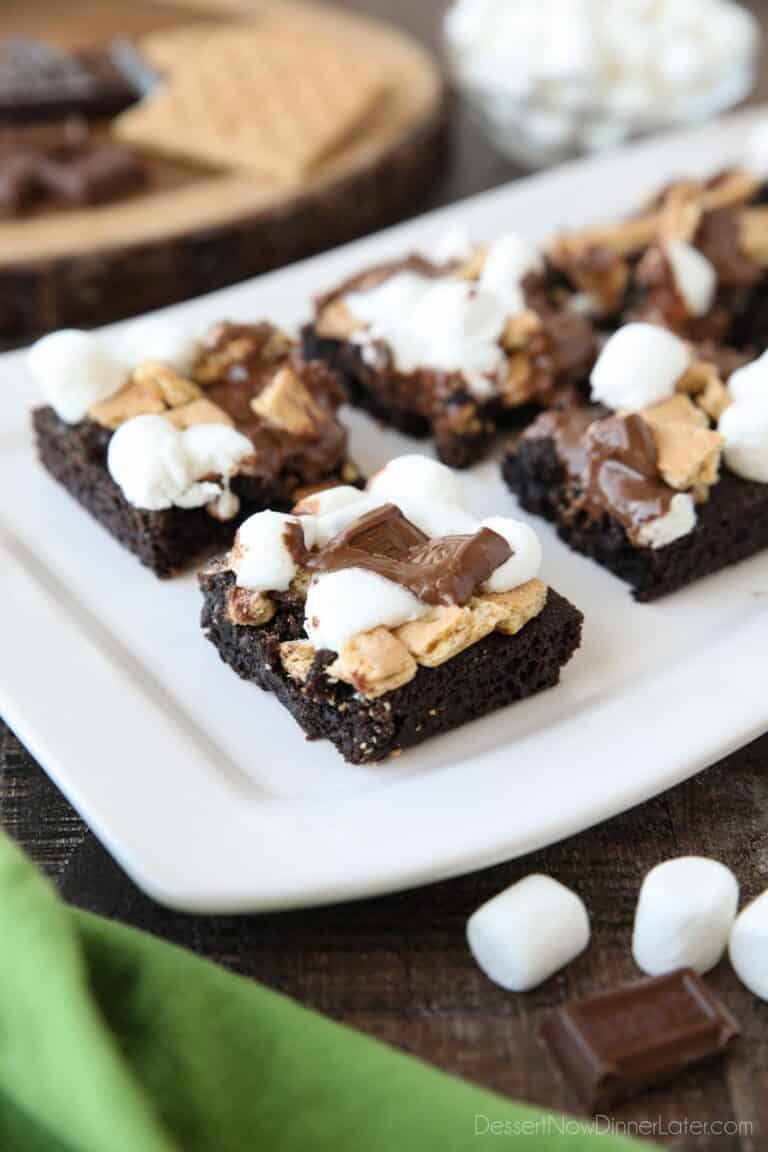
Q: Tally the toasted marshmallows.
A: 0